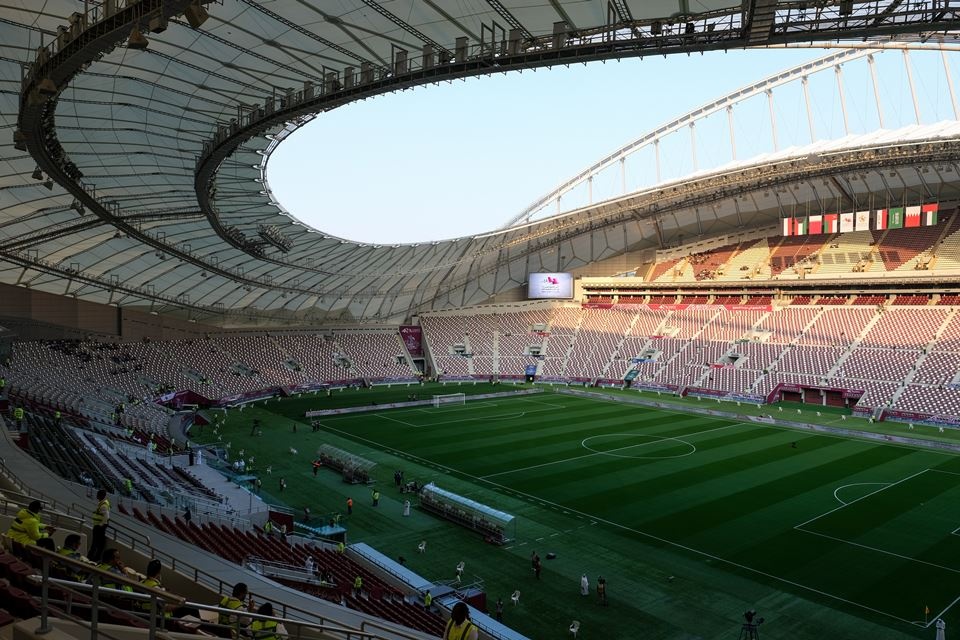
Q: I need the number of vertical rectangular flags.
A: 10